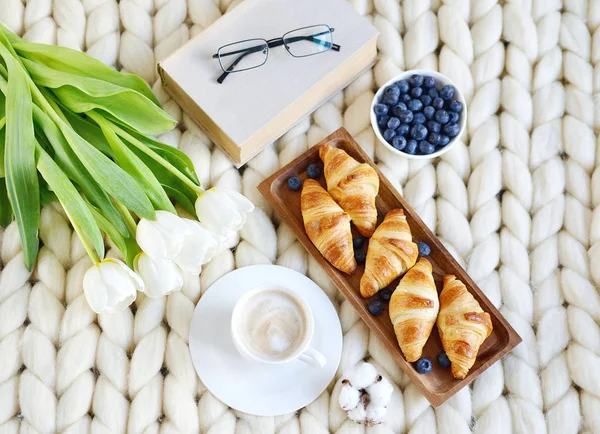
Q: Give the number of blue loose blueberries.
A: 9